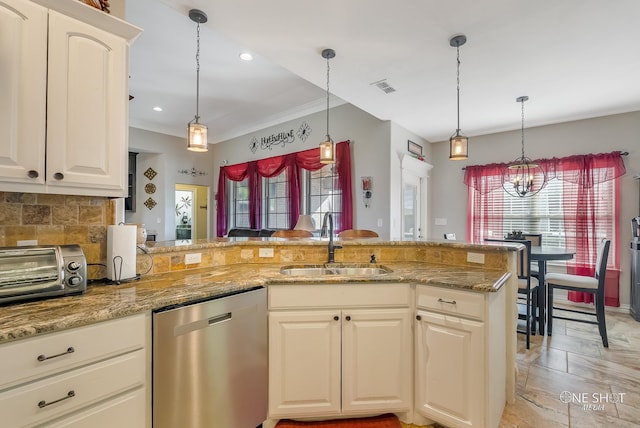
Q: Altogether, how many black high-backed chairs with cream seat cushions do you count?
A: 3